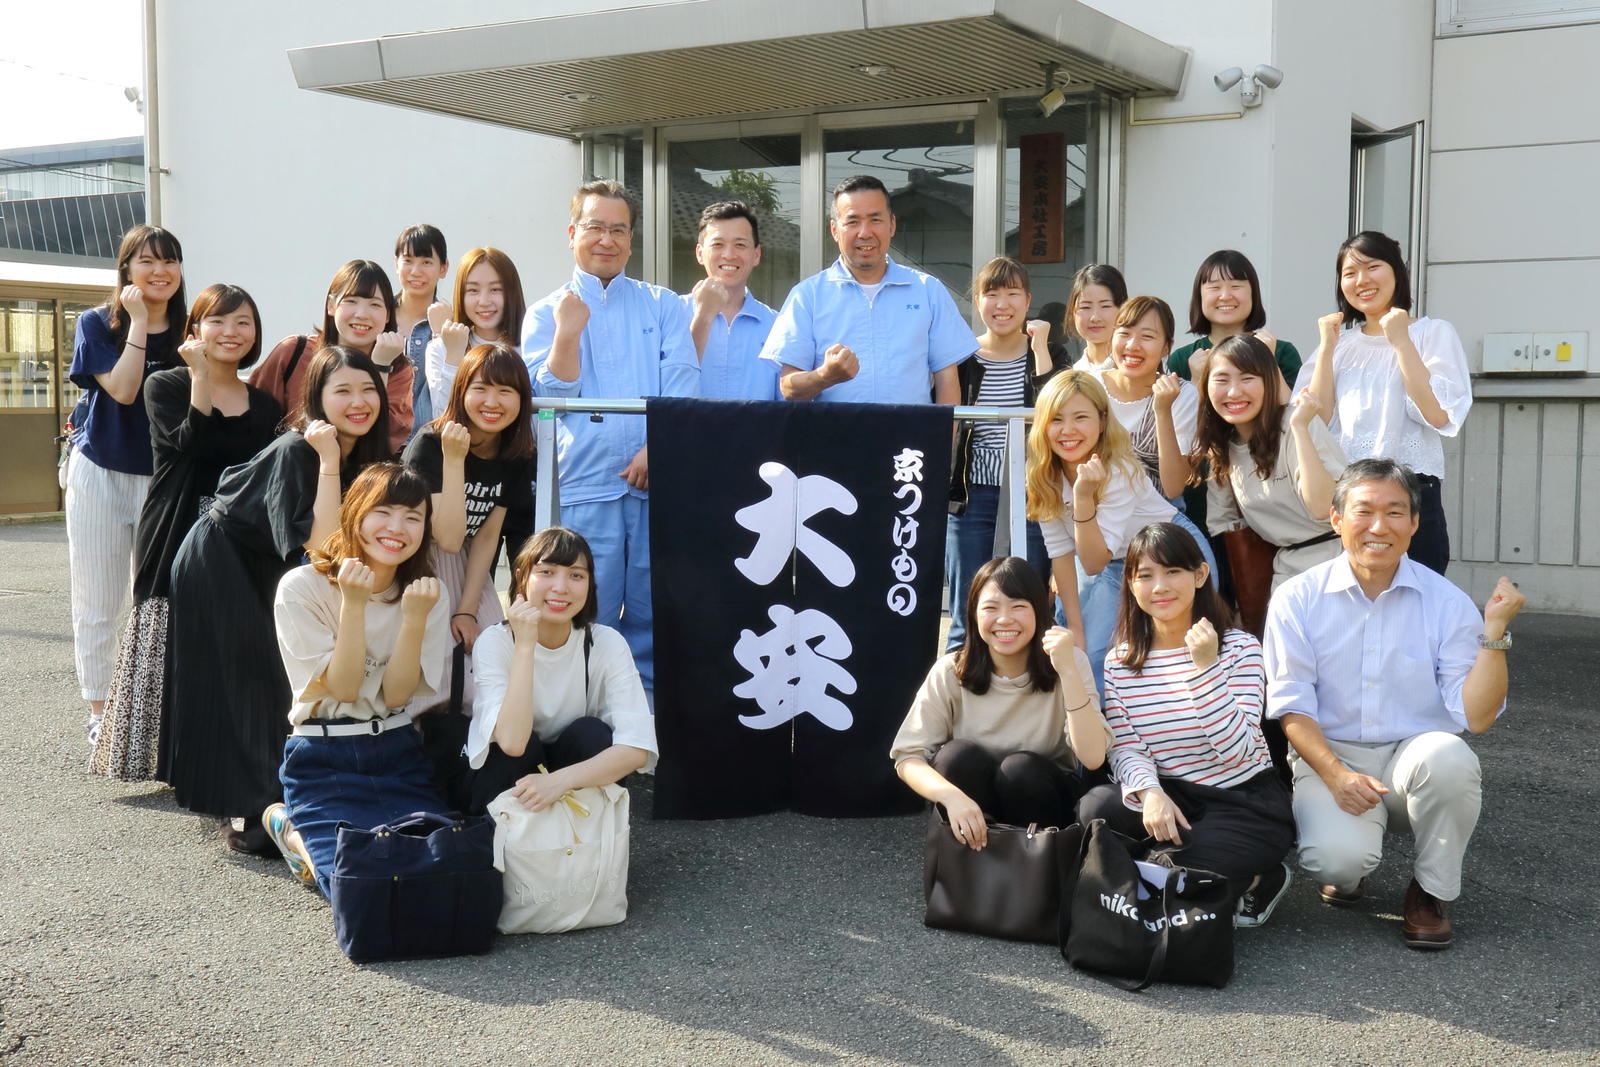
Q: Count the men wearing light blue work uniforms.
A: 3